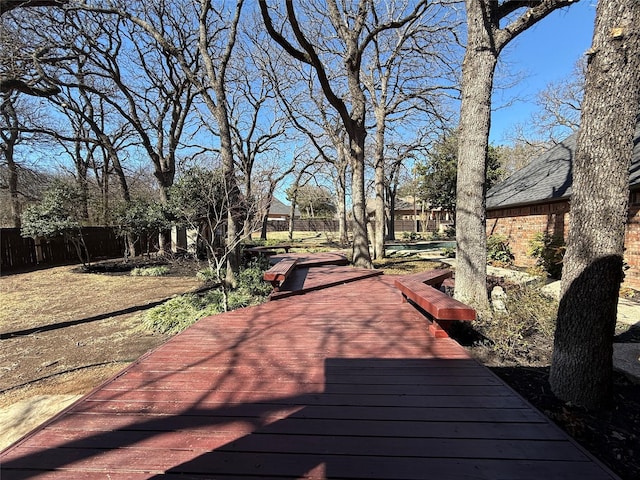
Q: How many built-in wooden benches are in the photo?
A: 3